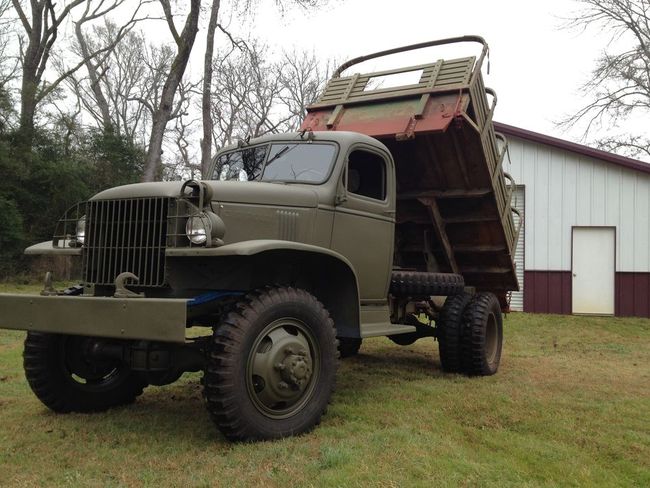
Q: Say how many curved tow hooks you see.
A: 2